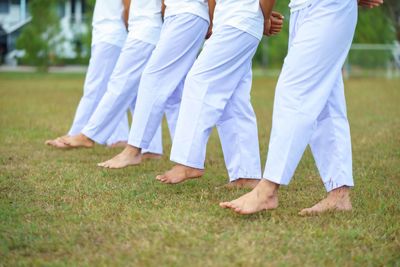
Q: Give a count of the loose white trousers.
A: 5